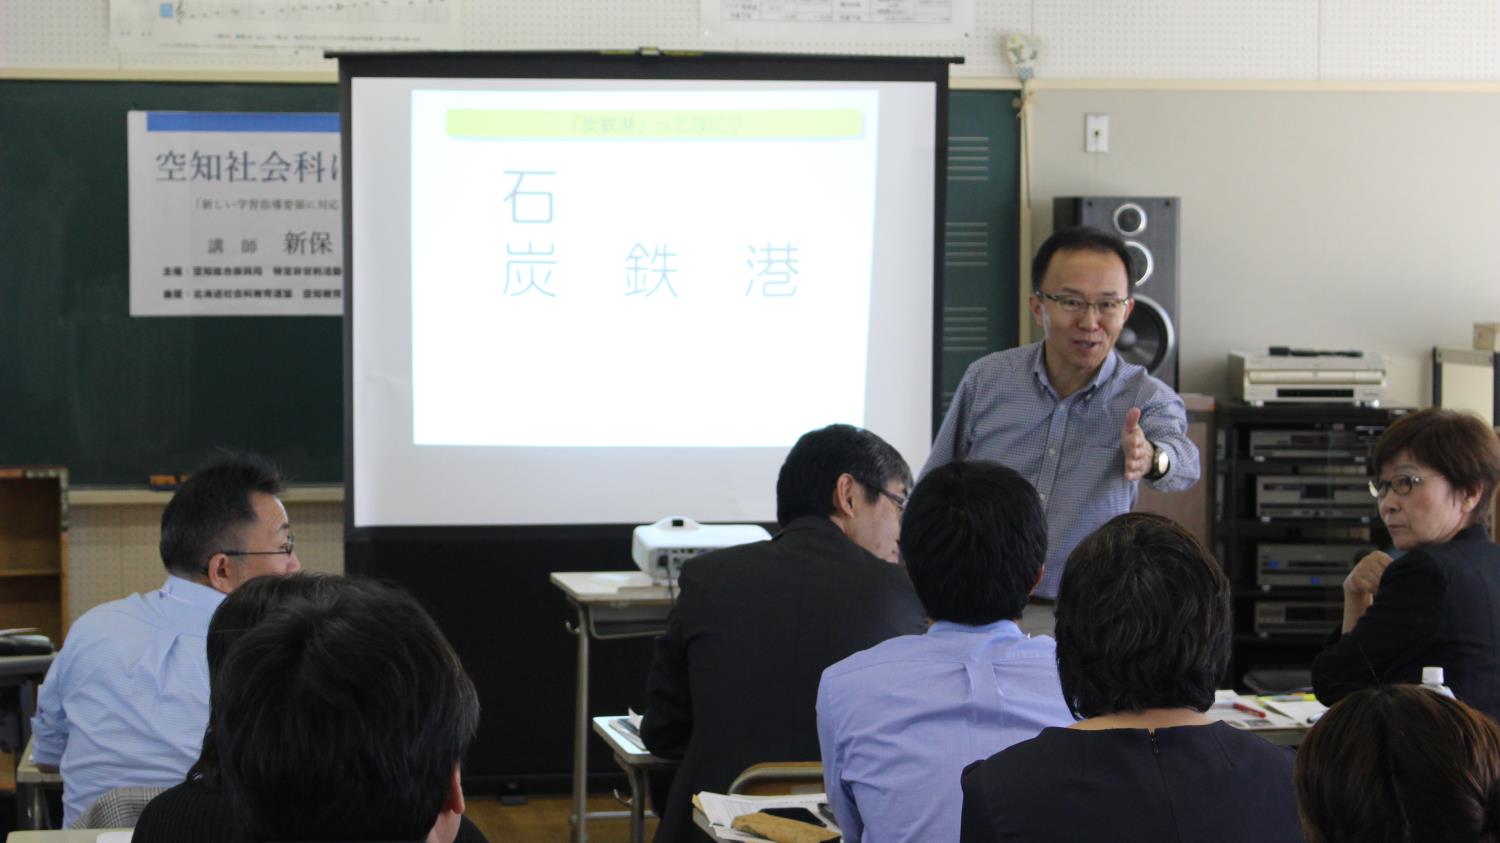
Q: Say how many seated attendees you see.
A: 8